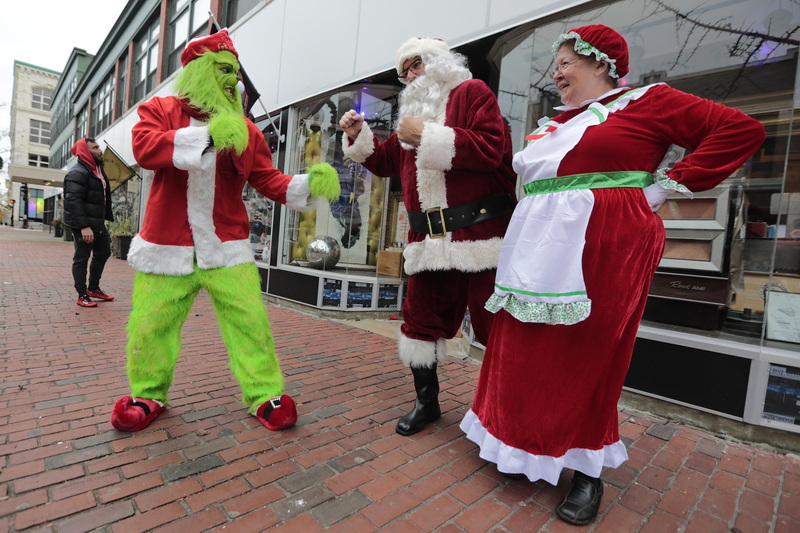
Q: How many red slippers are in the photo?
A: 2